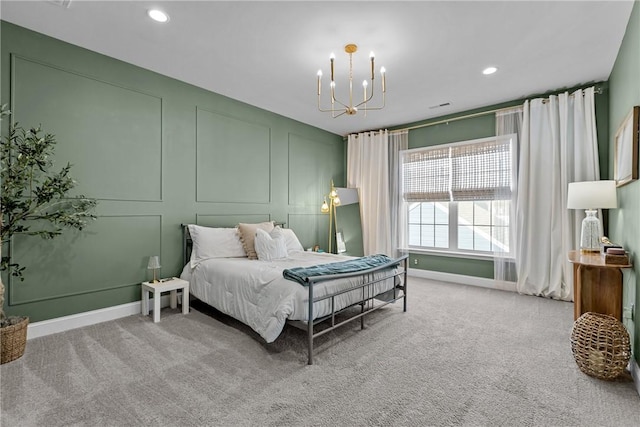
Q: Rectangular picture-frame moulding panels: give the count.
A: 6